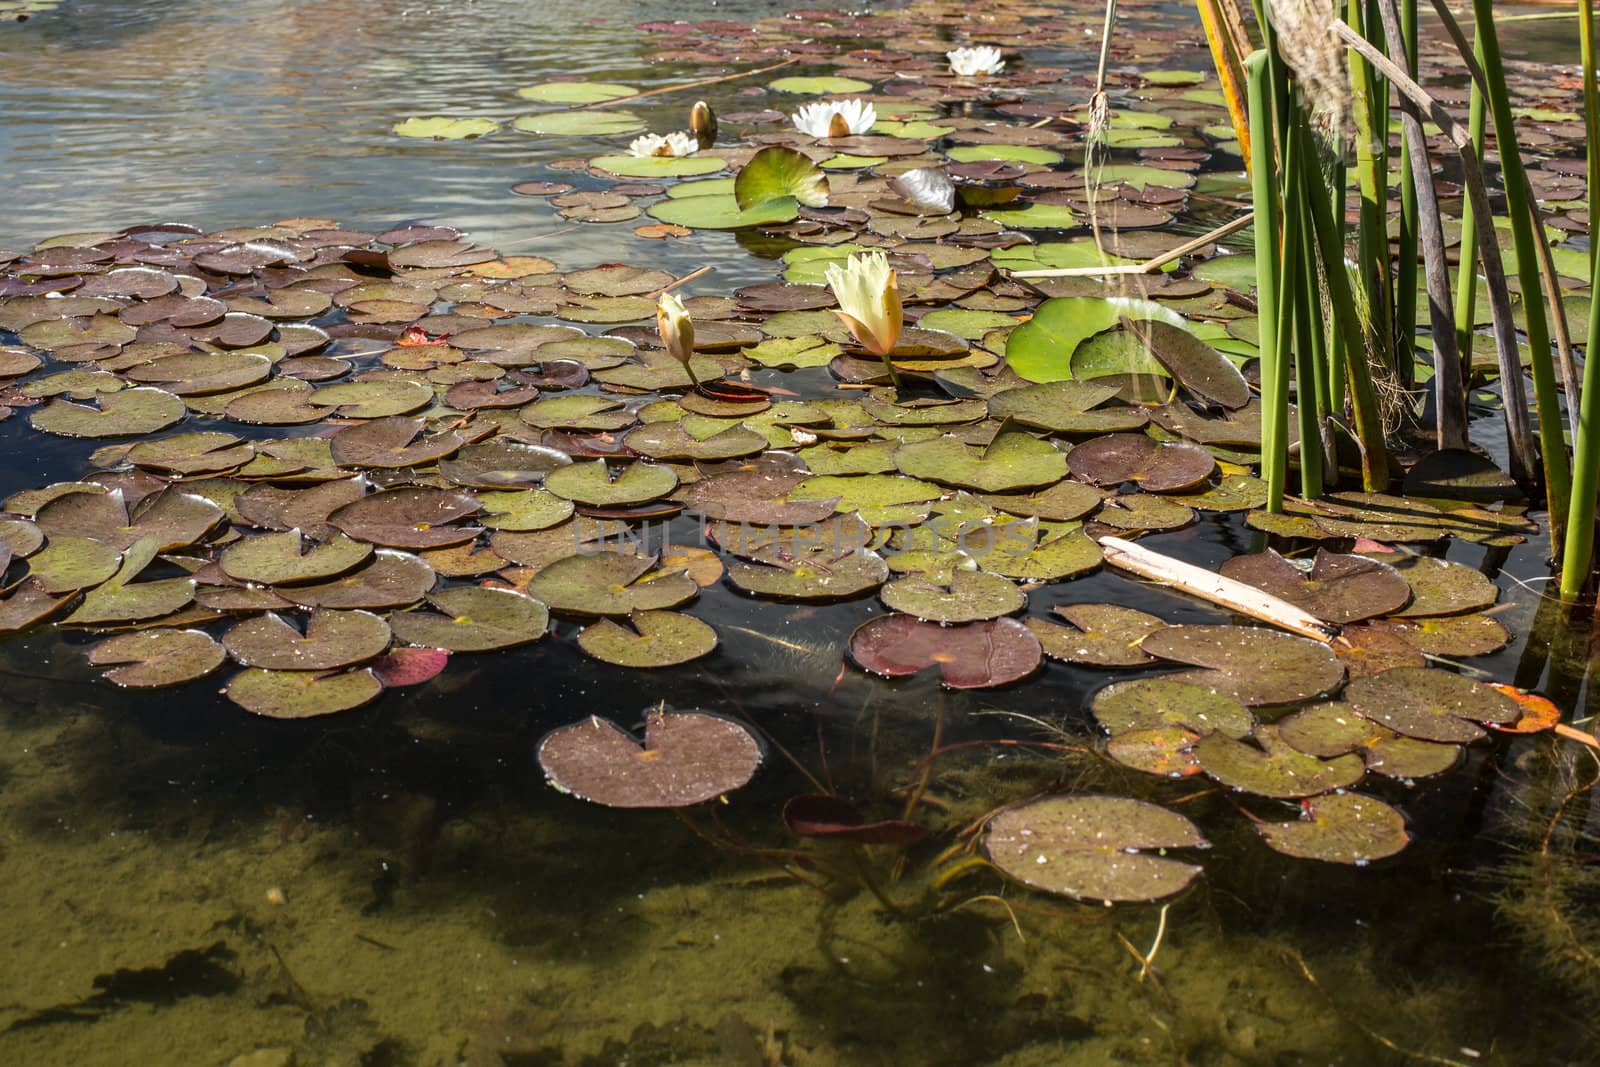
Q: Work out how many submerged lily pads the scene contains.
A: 1